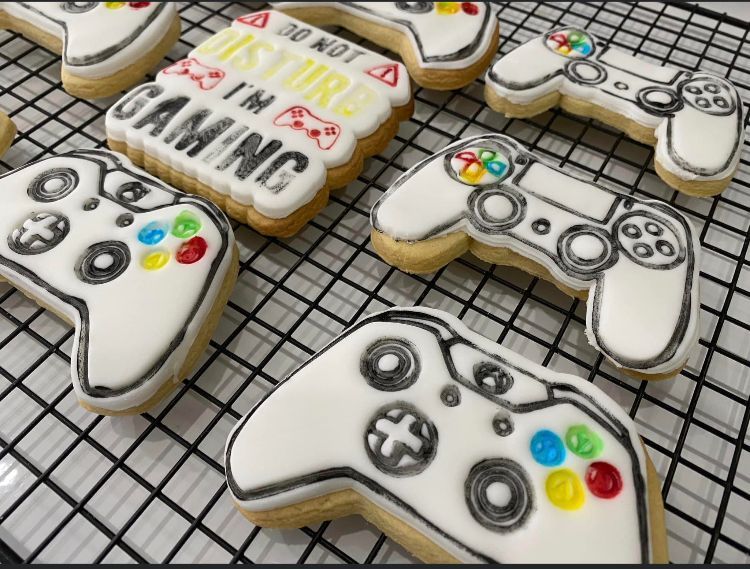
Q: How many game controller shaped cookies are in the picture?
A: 6